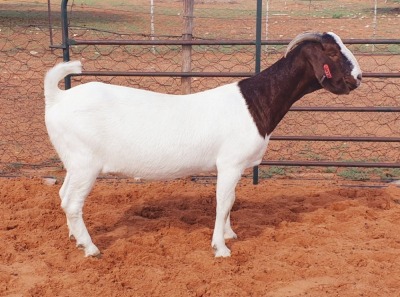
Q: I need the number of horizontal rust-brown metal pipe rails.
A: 5